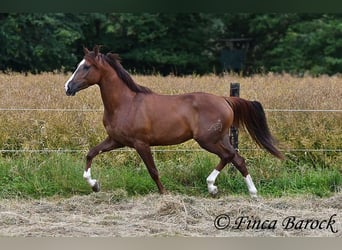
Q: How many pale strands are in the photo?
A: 2